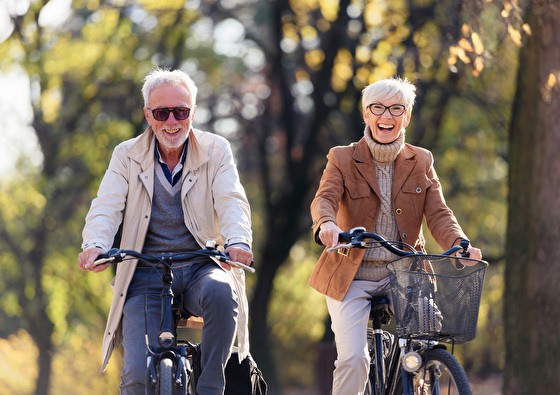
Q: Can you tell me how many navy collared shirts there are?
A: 1